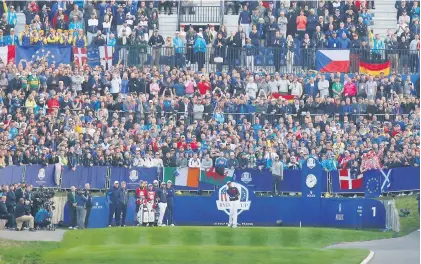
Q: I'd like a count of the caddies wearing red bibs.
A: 2